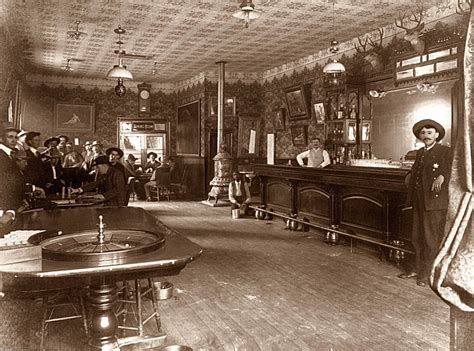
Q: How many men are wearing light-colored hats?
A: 3